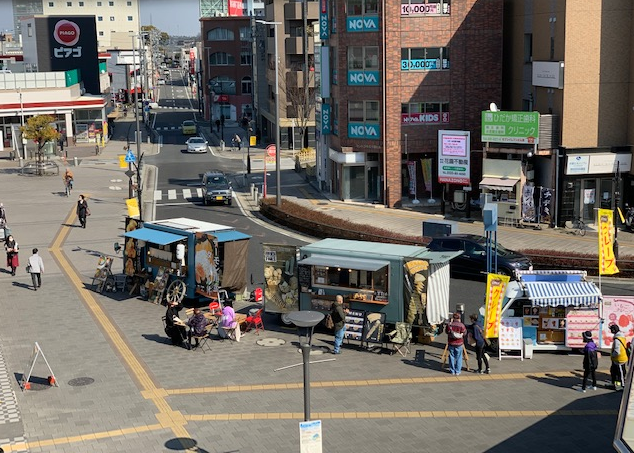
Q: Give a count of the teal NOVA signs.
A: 5